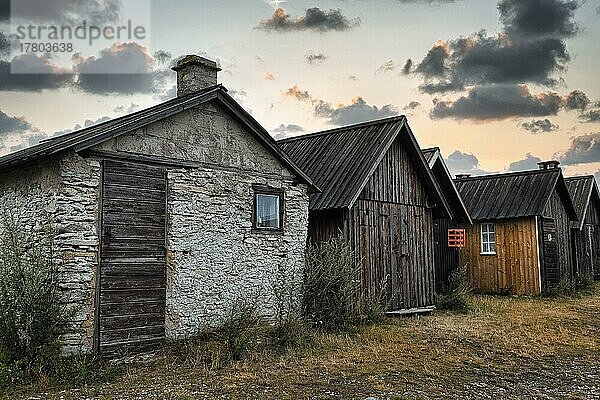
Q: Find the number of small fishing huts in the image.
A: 5